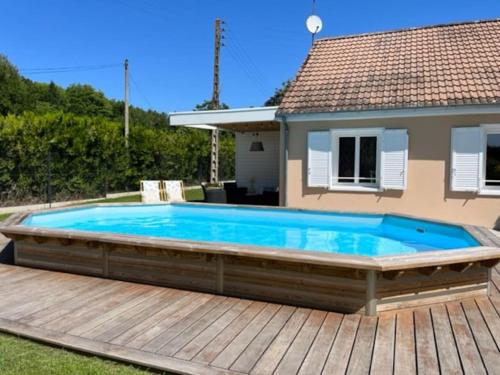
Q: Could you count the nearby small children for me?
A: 0